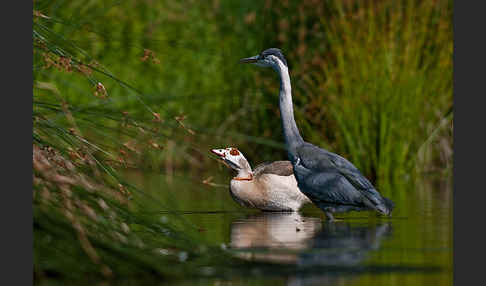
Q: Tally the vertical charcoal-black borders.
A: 2